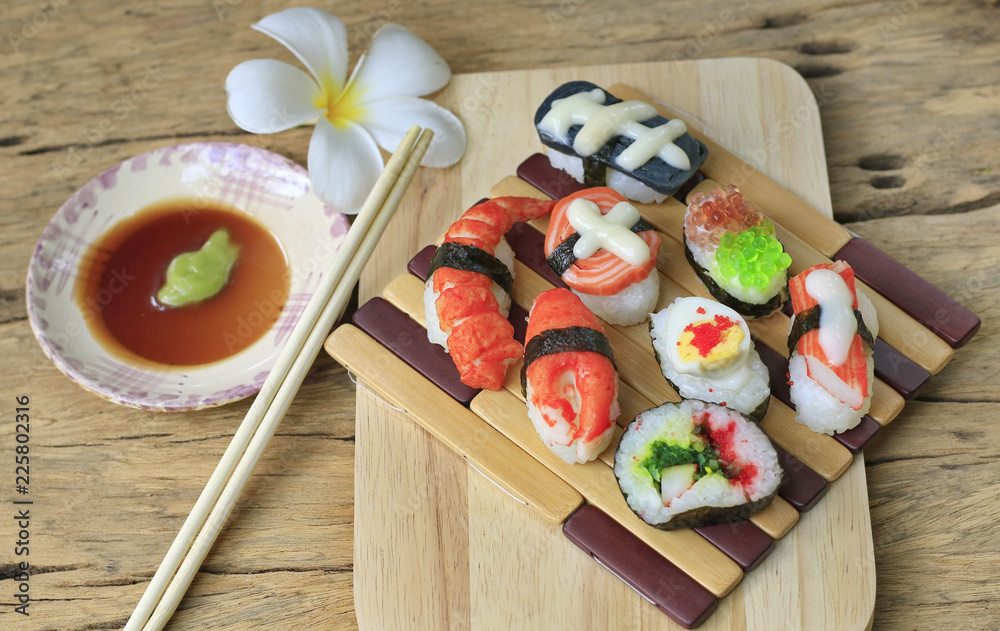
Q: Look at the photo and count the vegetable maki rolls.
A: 1